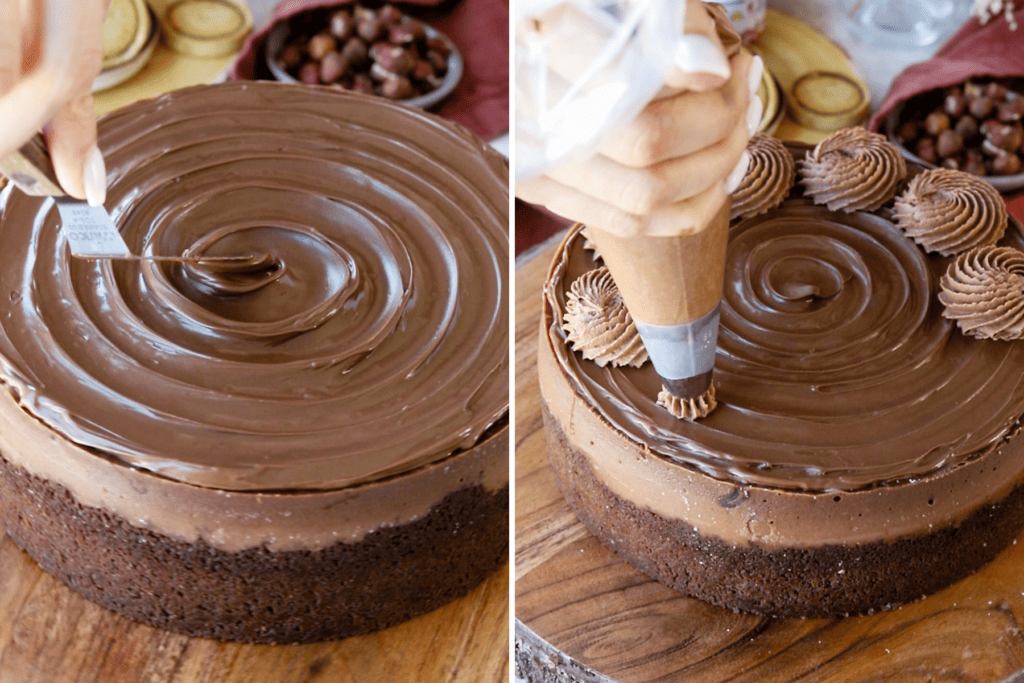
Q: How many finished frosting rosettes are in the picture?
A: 6